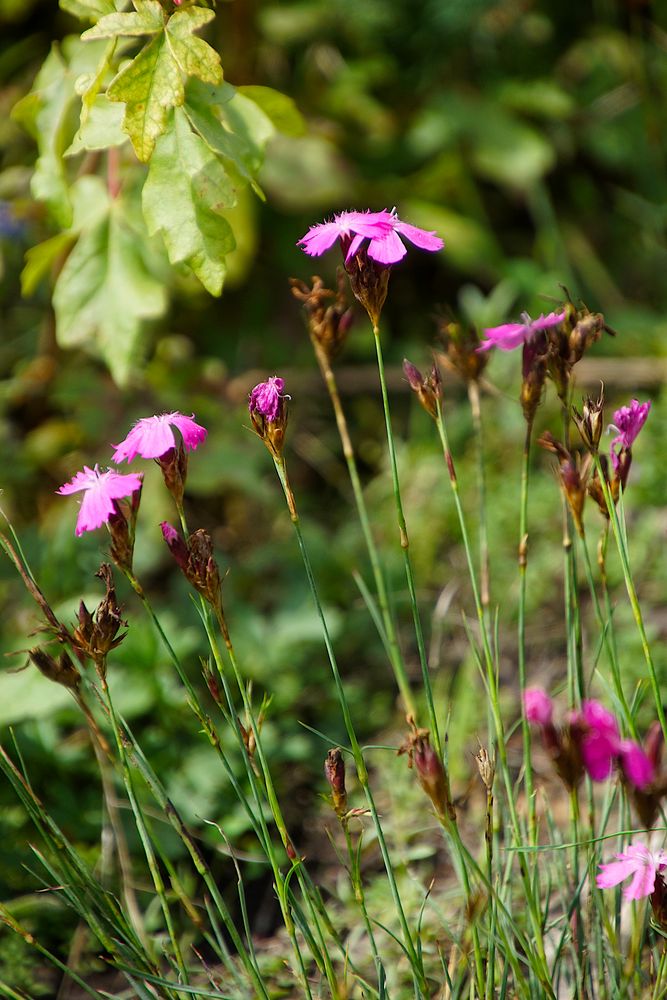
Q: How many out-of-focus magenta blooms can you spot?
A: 3